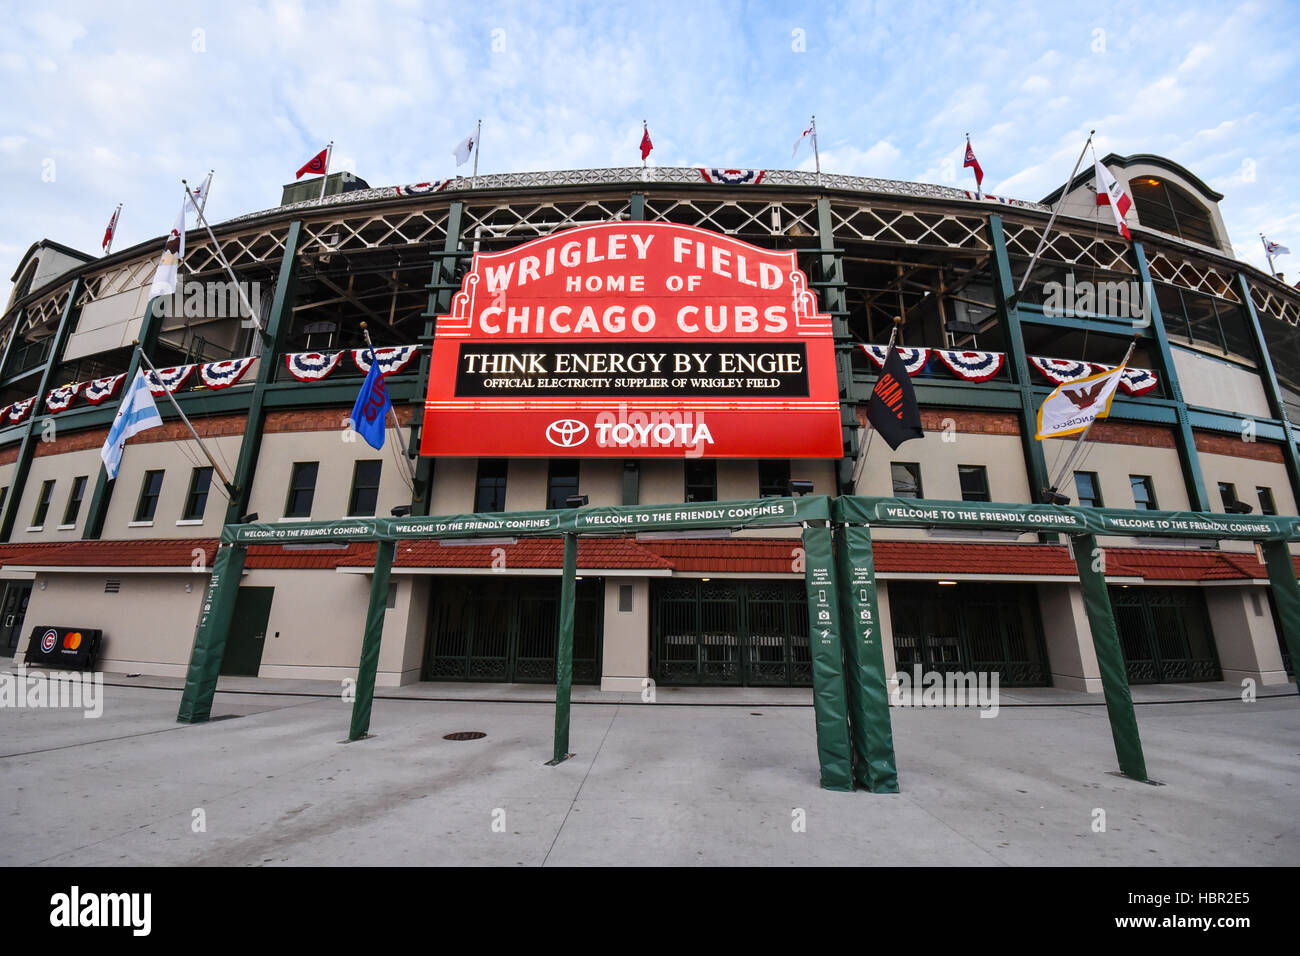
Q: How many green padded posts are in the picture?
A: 7